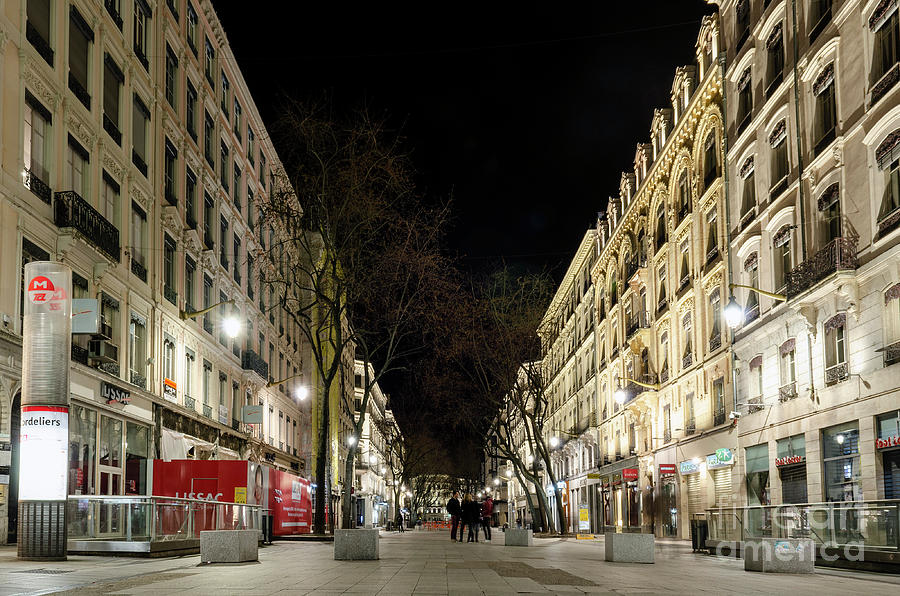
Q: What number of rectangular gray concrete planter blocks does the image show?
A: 5